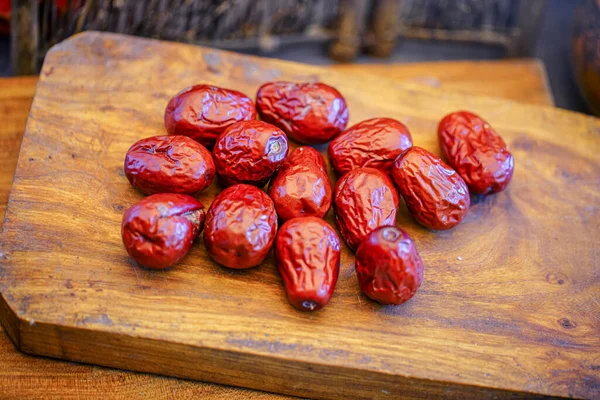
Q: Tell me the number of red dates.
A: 13